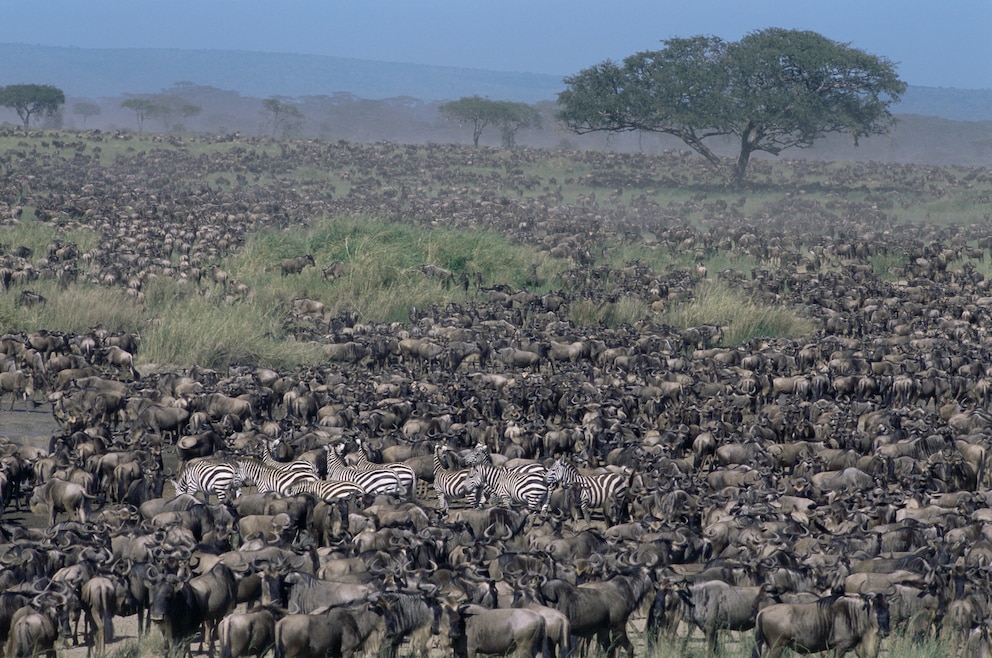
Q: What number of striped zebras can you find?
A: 10